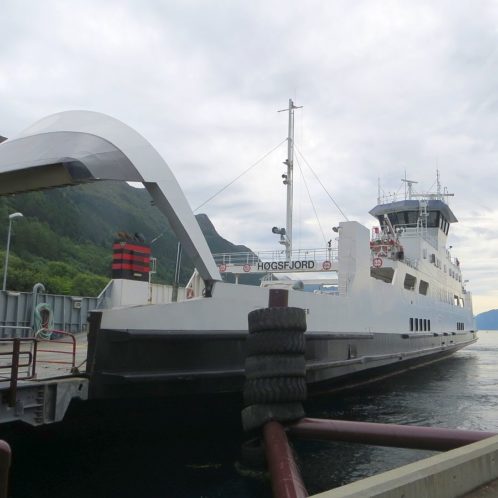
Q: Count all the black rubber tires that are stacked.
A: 5